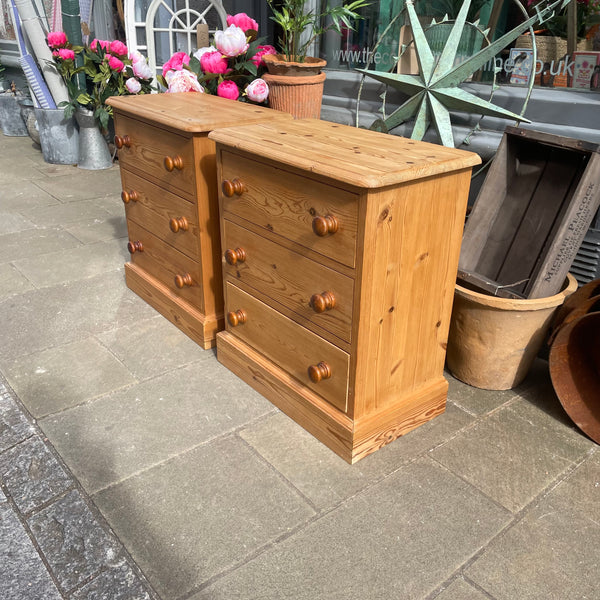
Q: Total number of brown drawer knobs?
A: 12